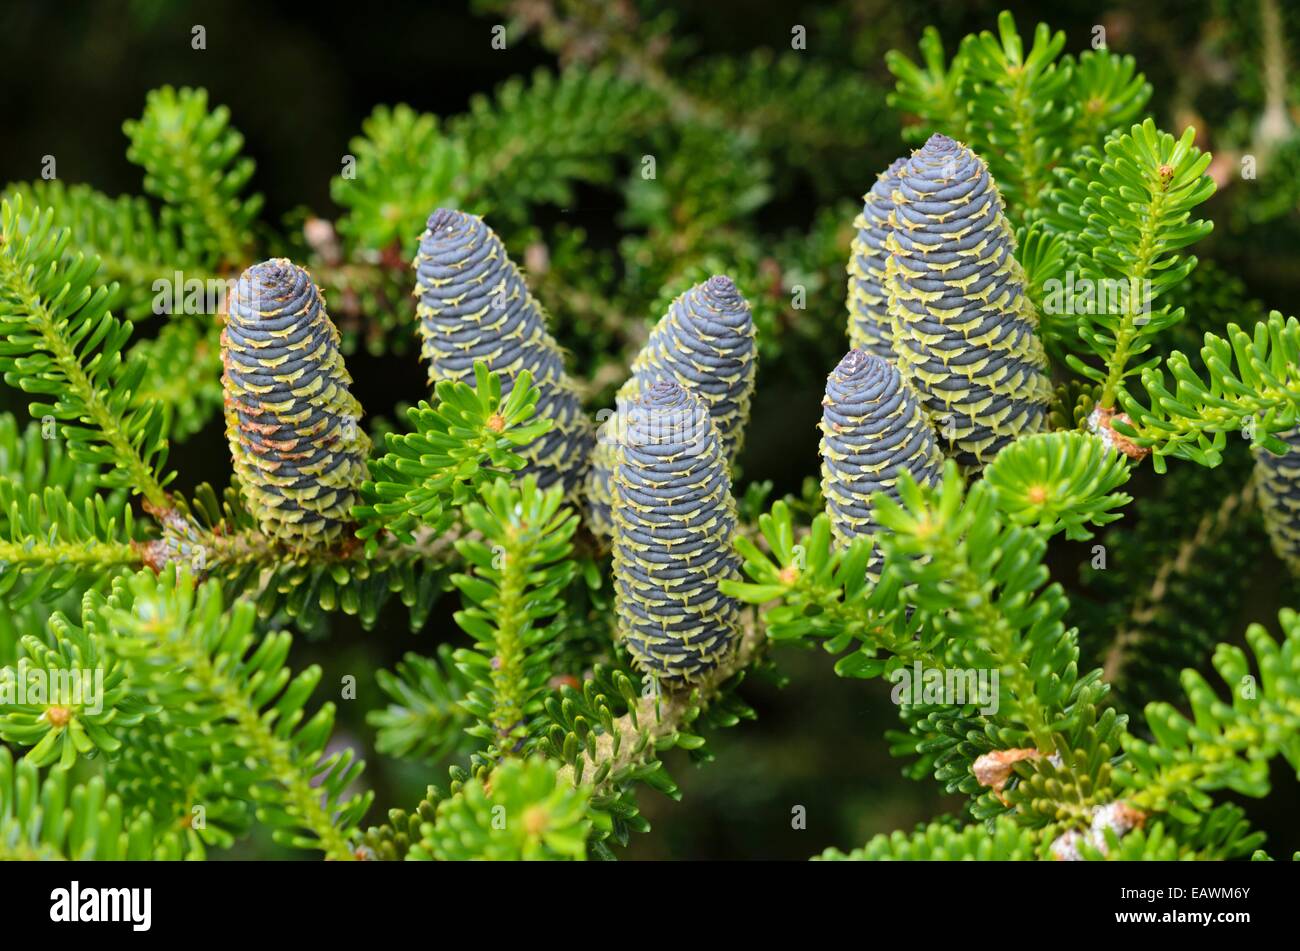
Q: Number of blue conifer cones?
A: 8